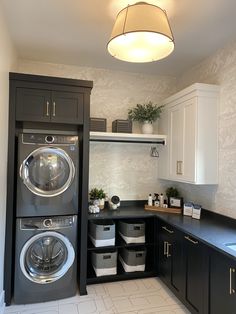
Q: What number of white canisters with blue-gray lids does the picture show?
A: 2